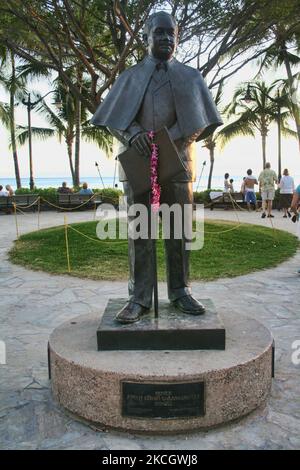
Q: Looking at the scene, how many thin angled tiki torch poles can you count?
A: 3